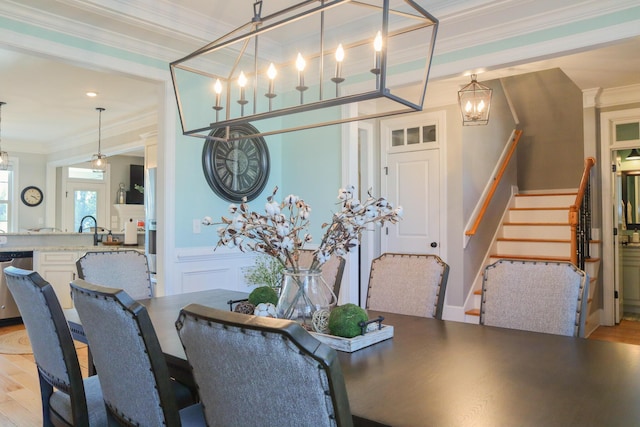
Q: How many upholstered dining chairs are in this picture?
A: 7